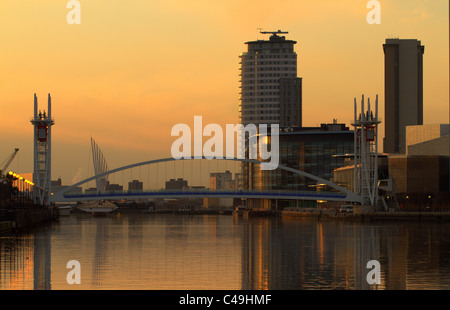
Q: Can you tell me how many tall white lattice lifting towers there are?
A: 2